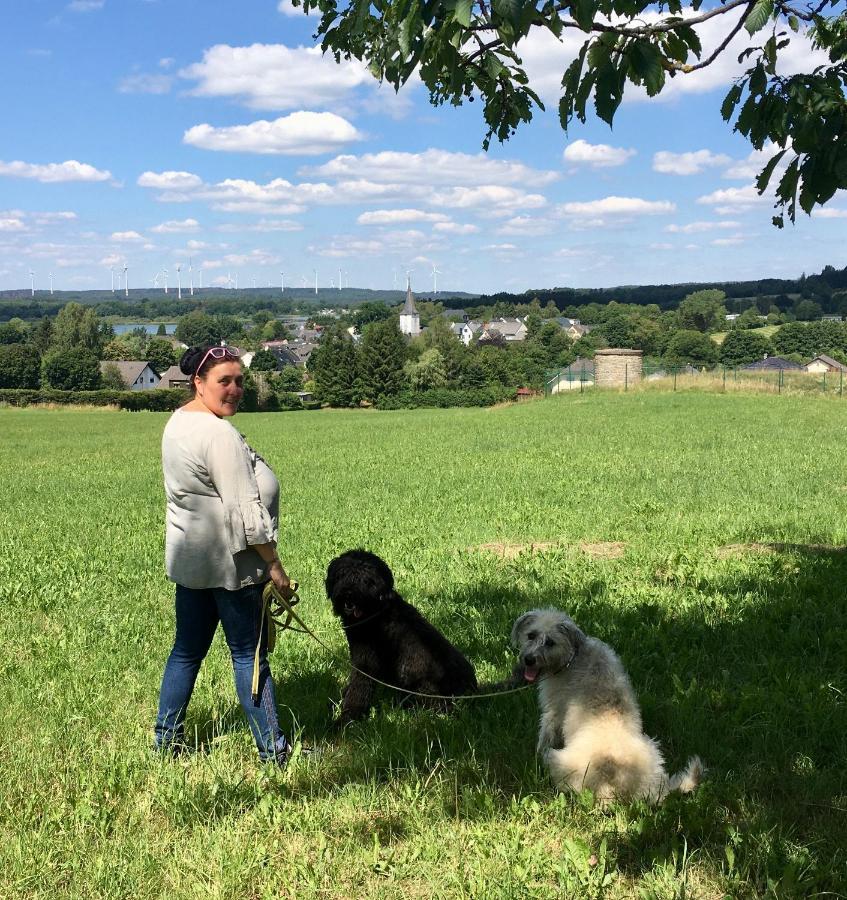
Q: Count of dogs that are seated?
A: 2